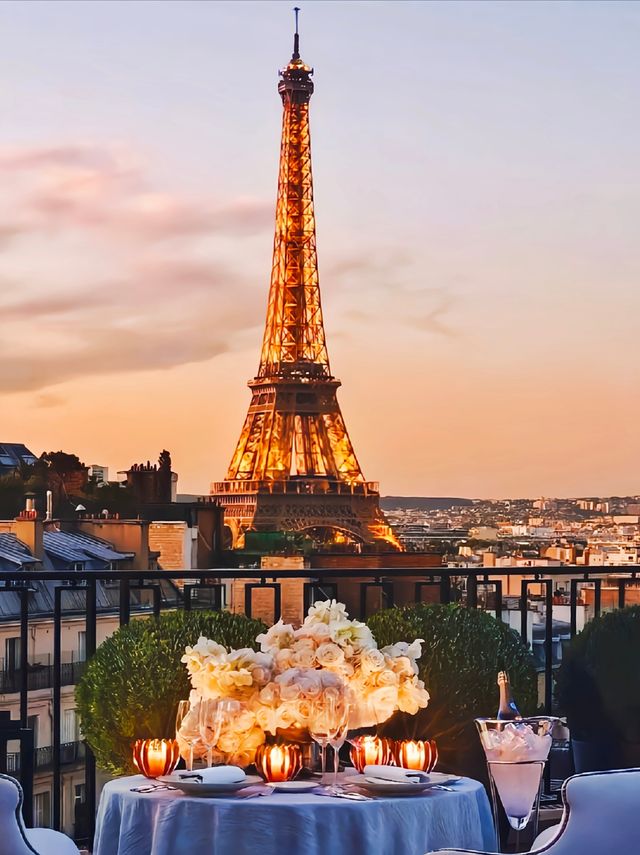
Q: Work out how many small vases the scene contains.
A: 4